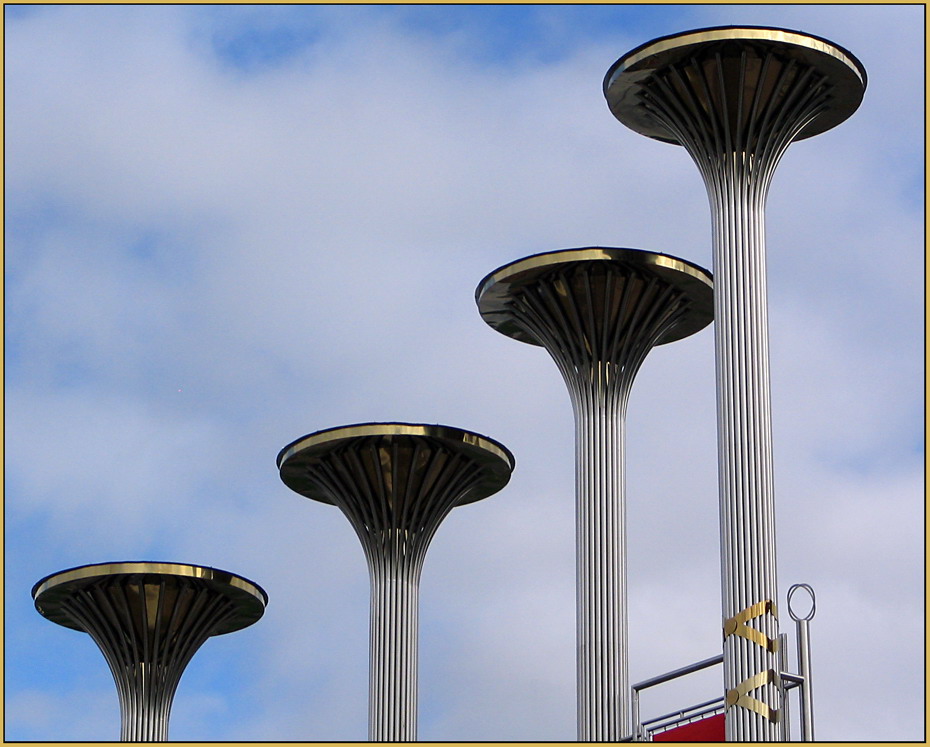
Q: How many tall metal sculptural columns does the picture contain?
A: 4